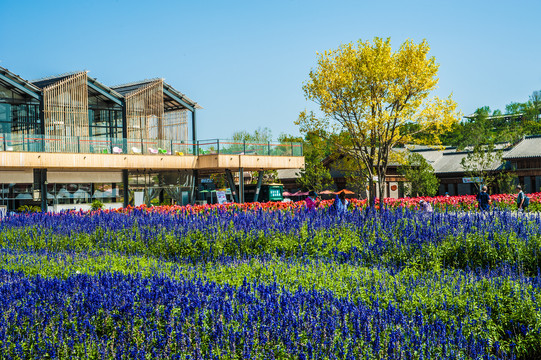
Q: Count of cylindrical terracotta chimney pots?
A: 0